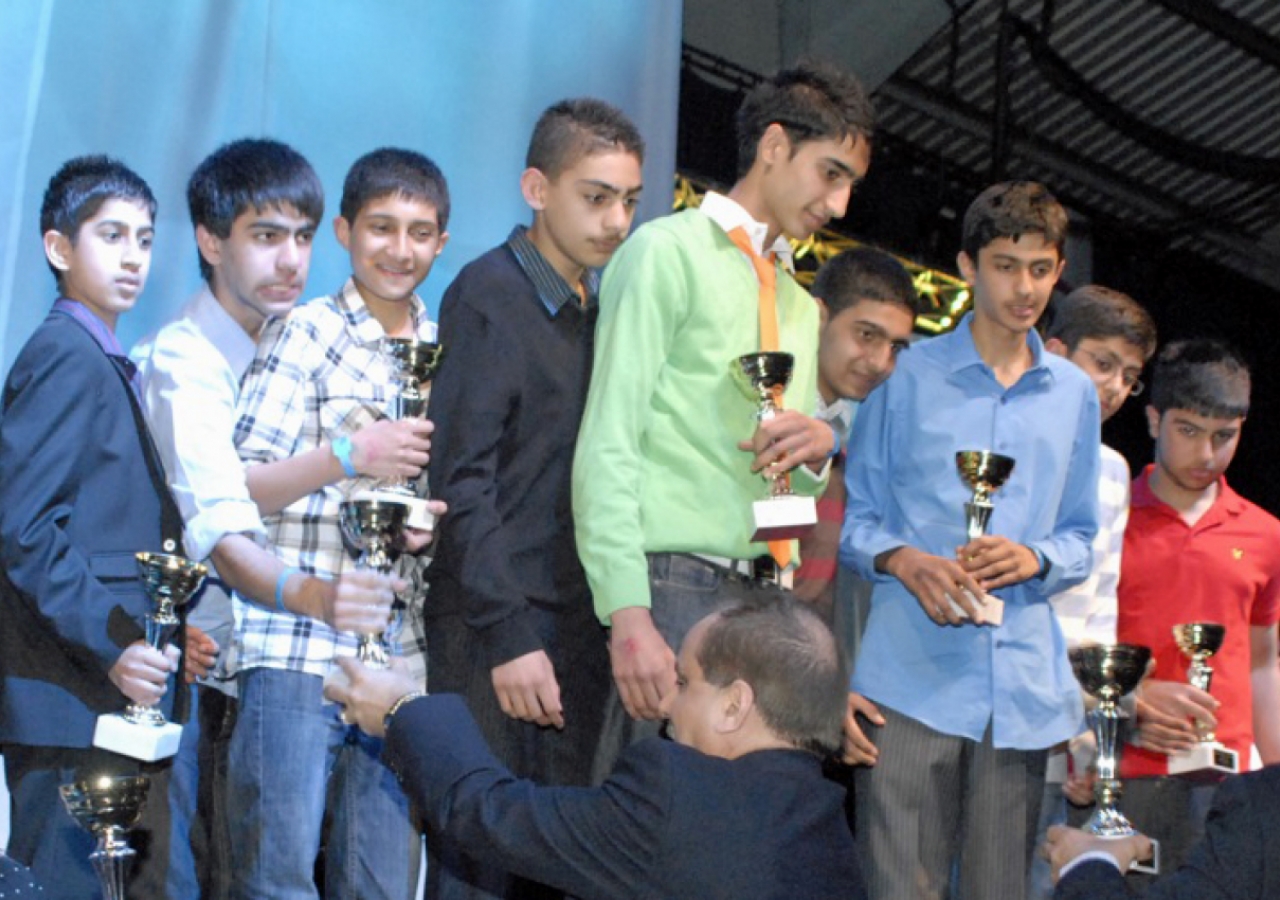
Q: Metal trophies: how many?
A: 8